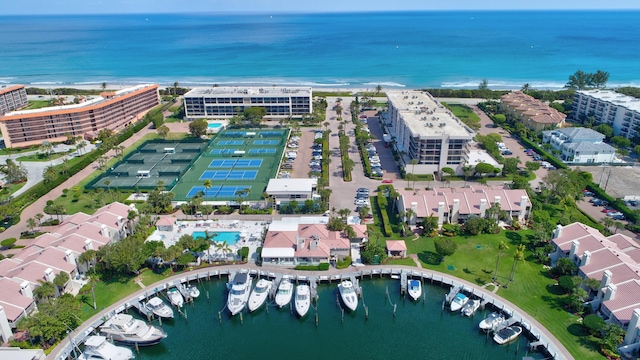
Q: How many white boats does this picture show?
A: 15